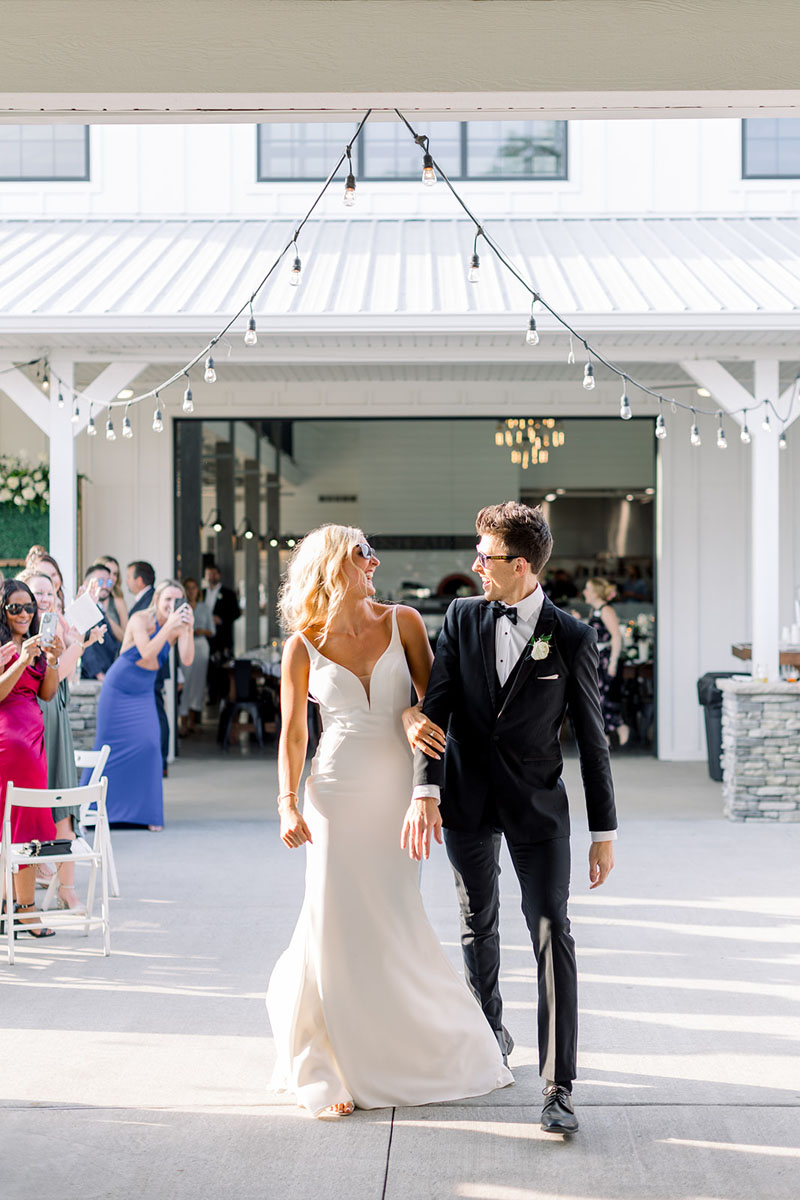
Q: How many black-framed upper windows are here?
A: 3